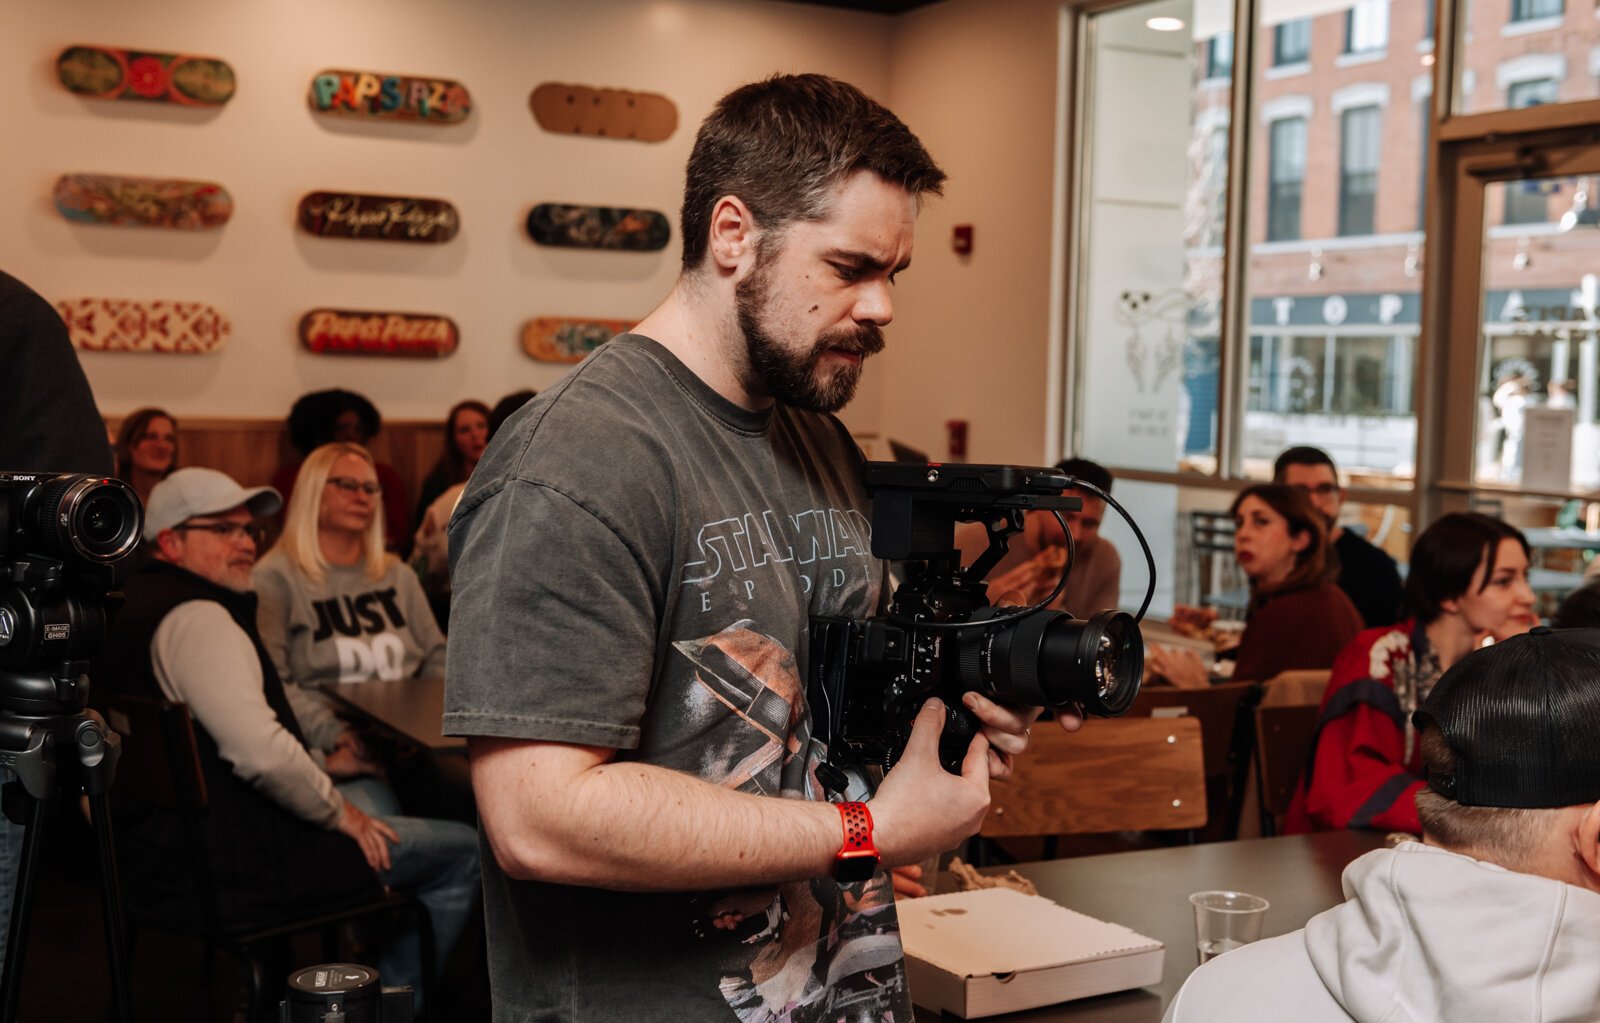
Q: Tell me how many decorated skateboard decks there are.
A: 9